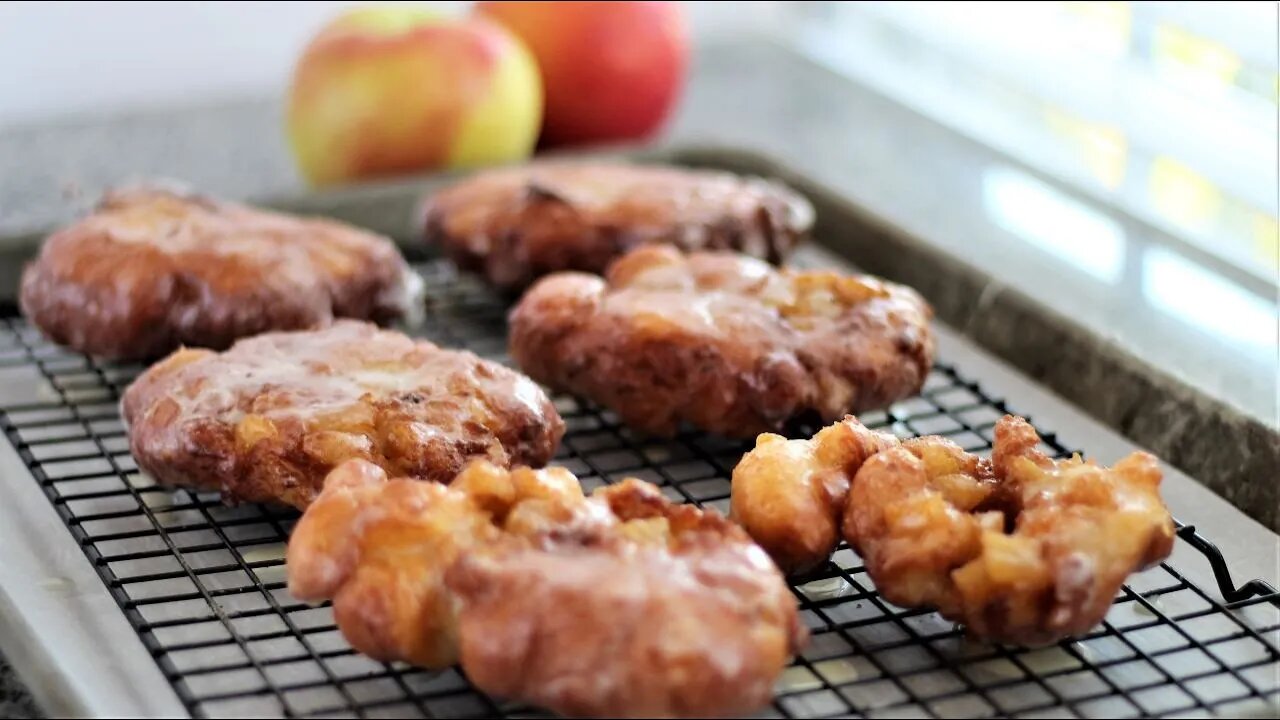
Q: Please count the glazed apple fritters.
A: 6